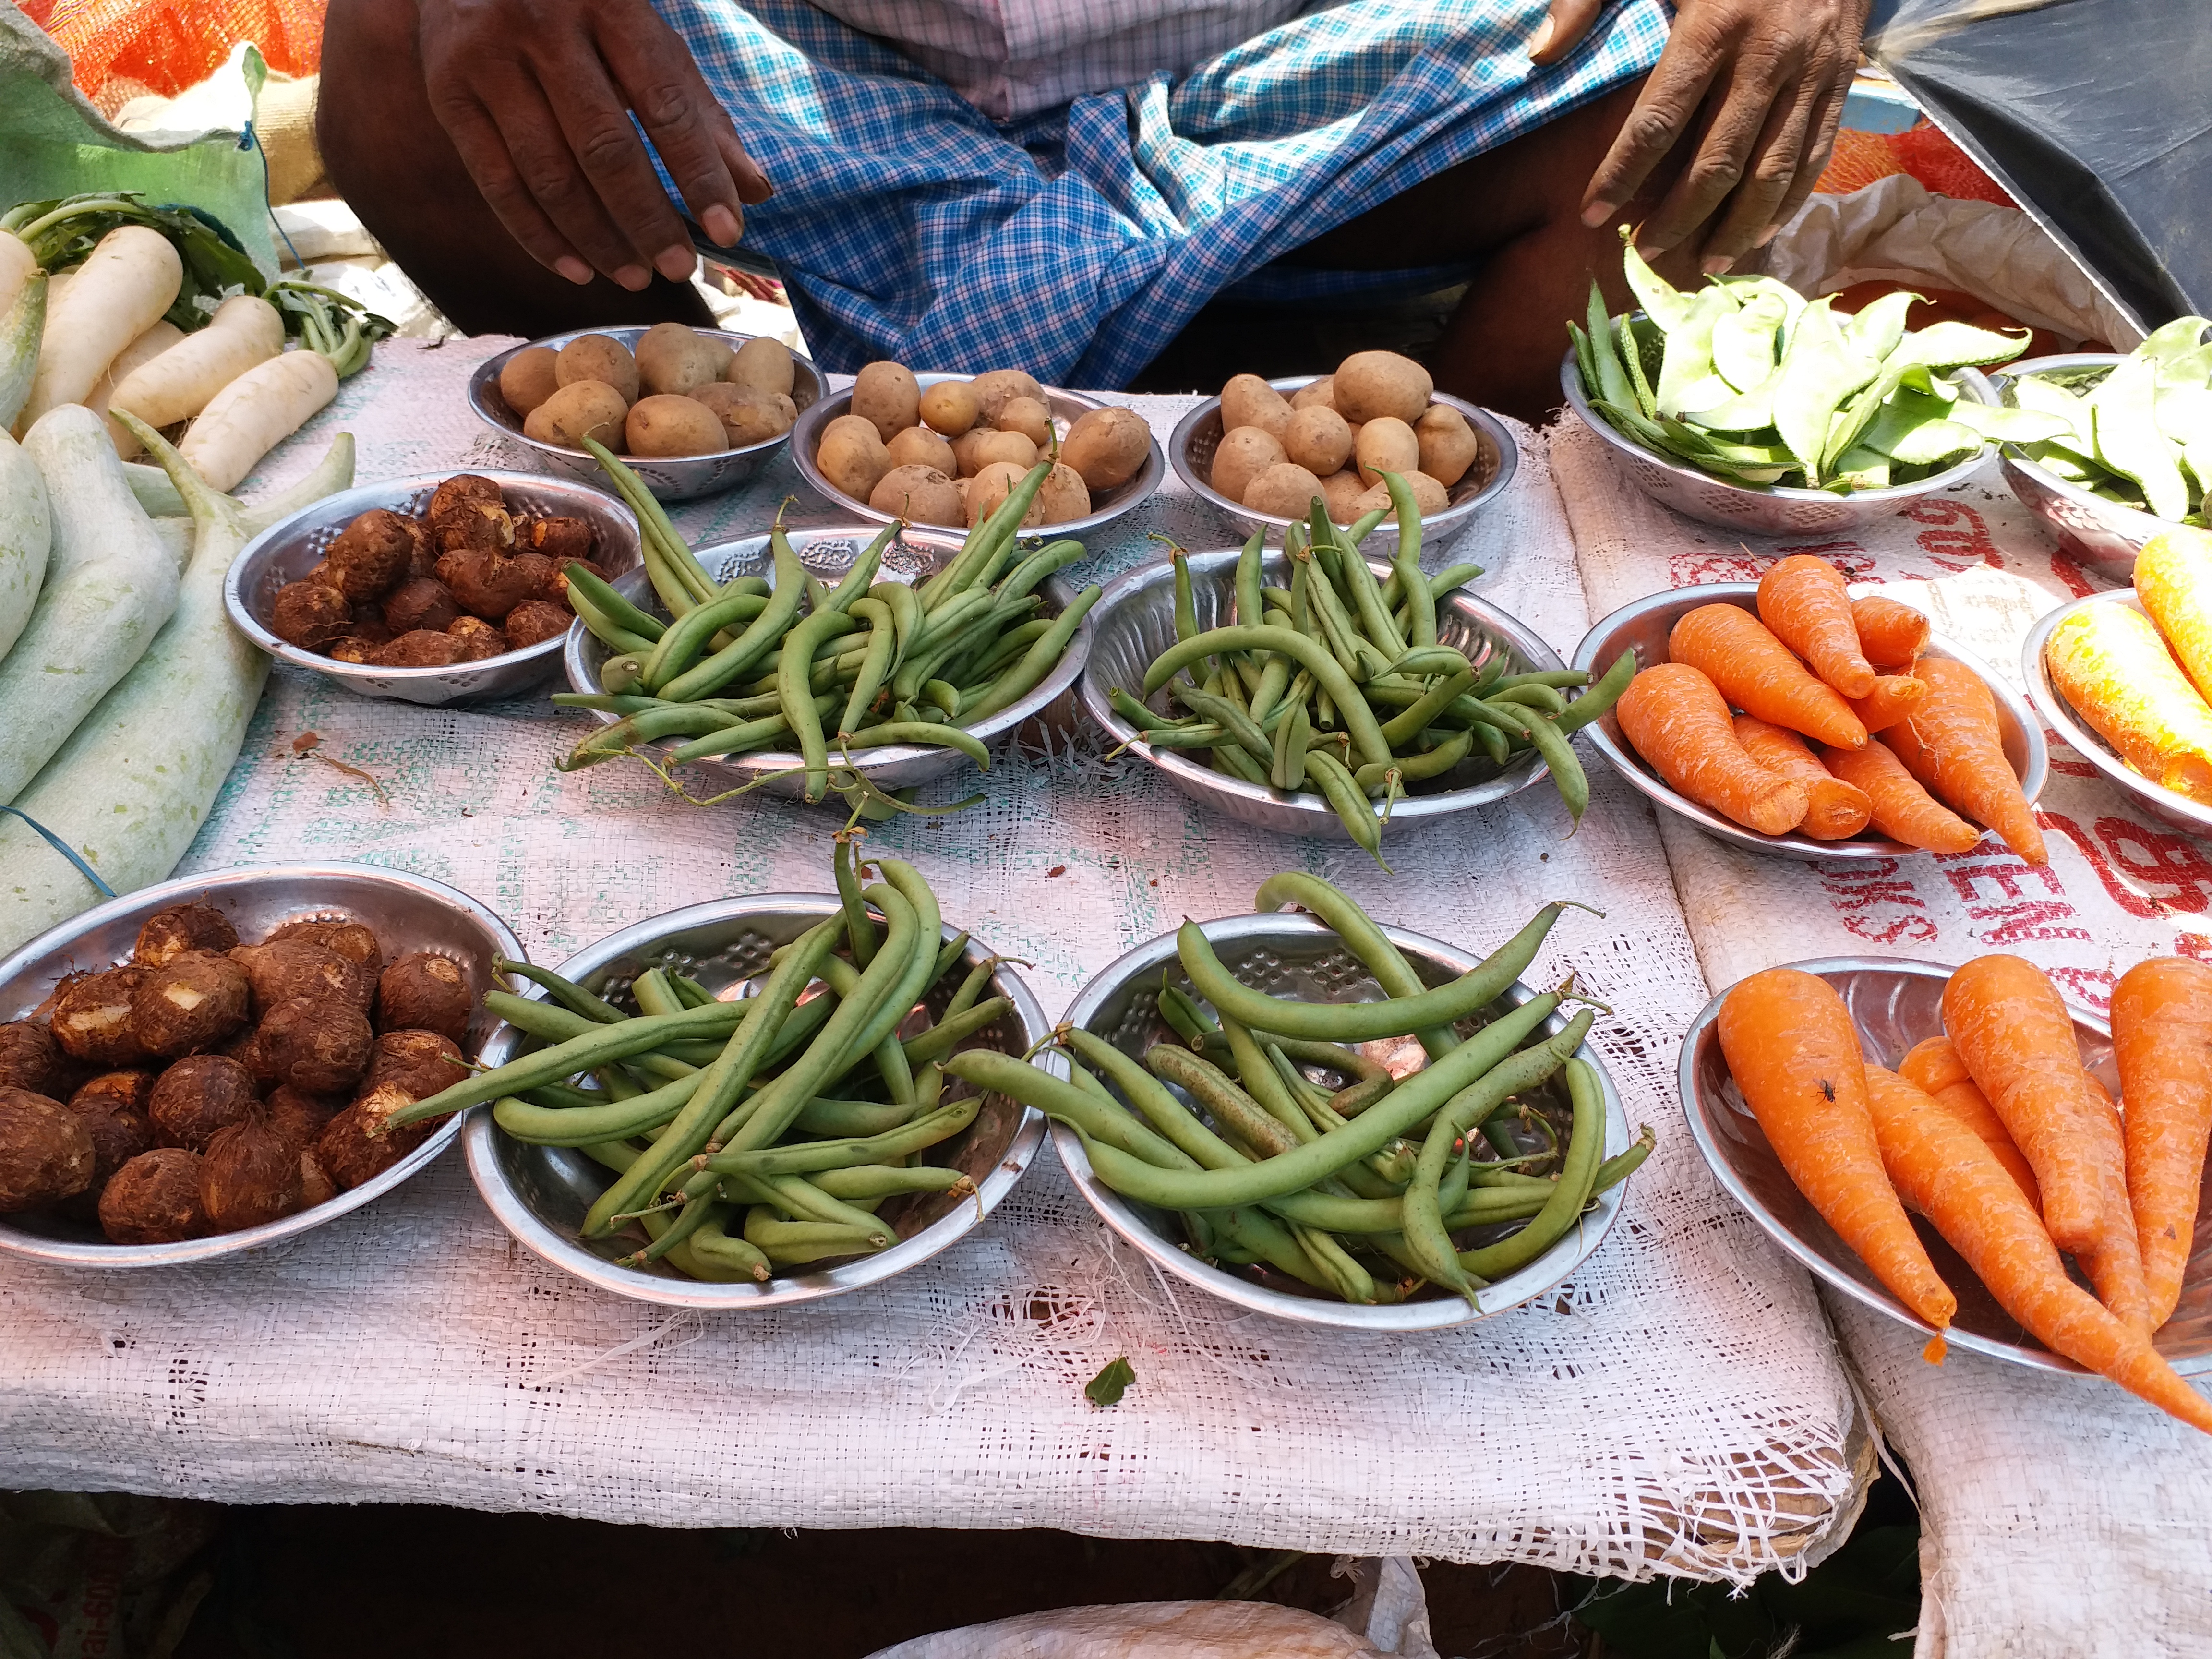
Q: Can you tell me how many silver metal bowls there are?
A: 14